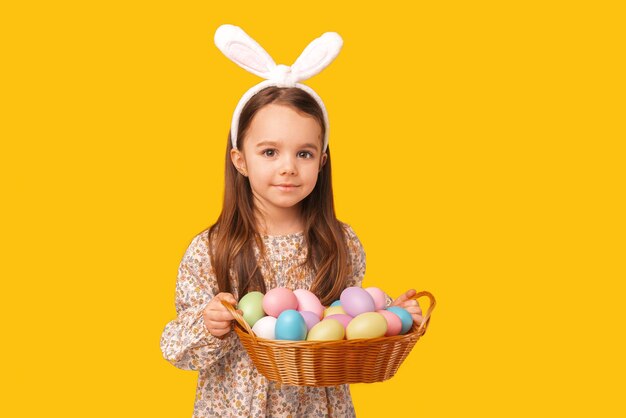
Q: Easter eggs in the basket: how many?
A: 15